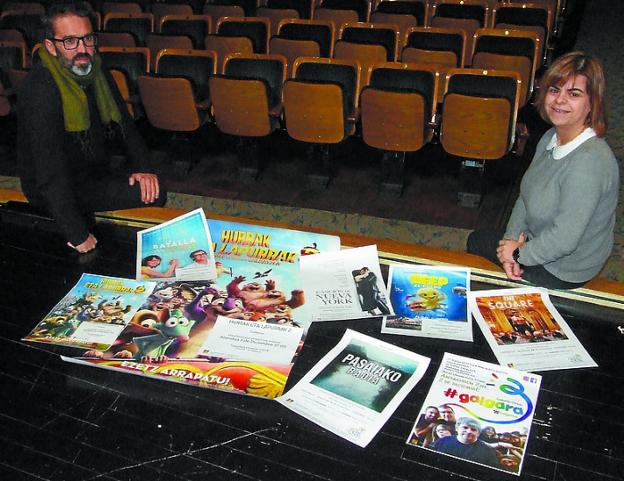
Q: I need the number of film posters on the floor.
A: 8